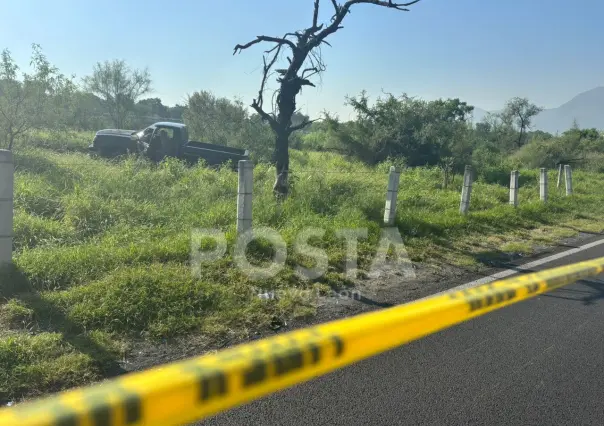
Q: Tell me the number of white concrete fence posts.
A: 7